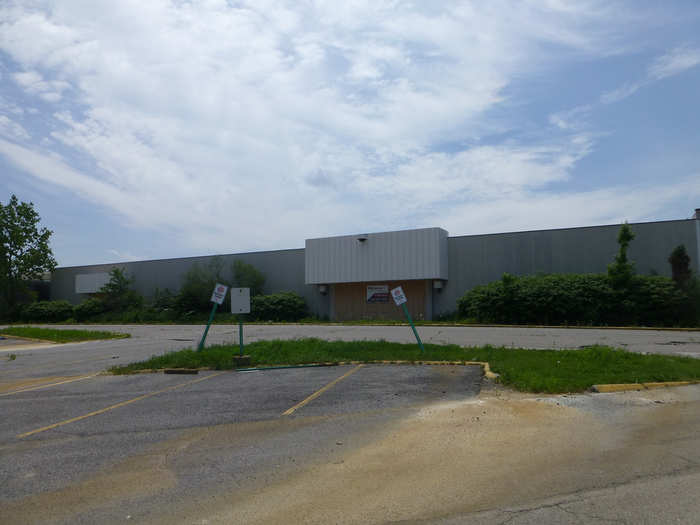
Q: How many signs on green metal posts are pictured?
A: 3